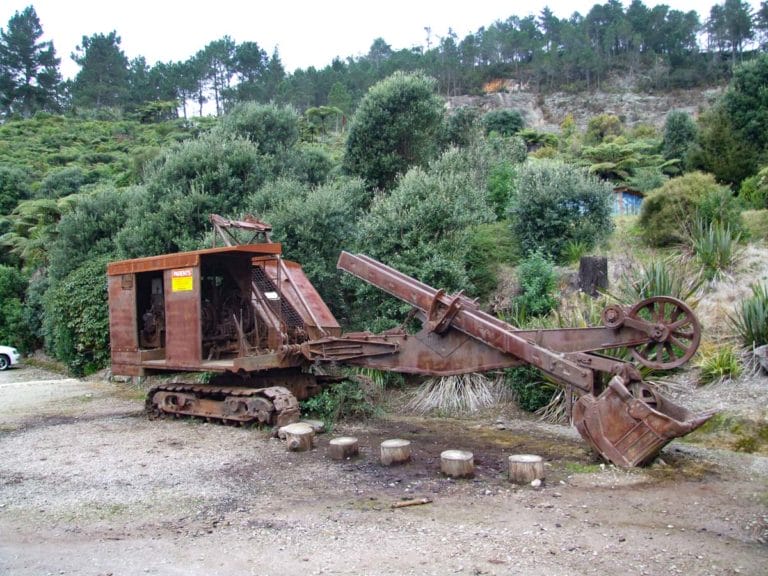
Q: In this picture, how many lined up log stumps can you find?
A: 5